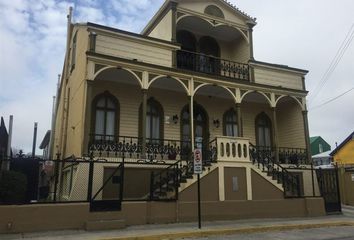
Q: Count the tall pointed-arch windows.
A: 4